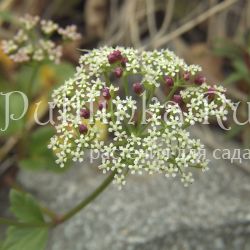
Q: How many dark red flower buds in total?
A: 13